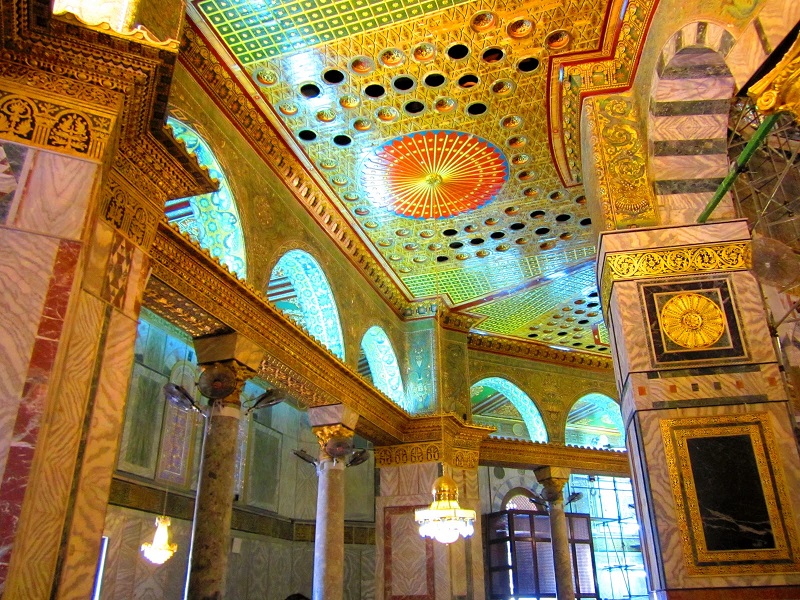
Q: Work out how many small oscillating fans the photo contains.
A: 9